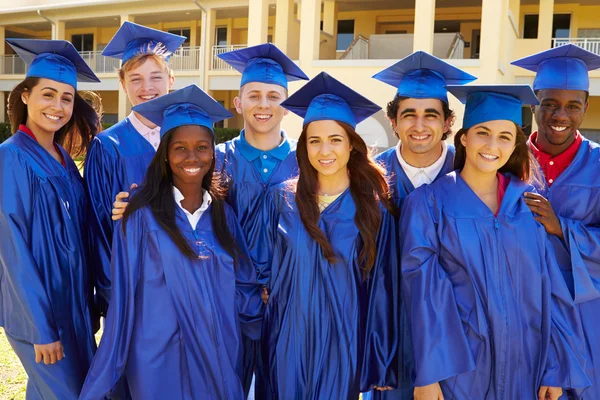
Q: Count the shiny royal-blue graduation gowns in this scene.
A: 8